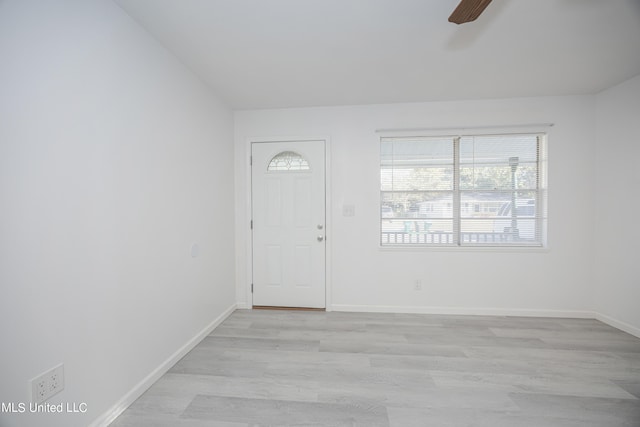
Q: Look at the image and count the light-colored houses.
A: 1